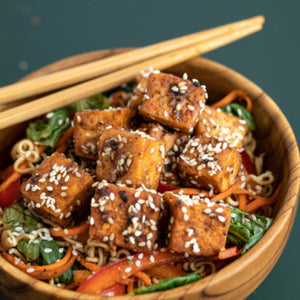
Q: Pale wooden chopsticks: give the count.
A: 2